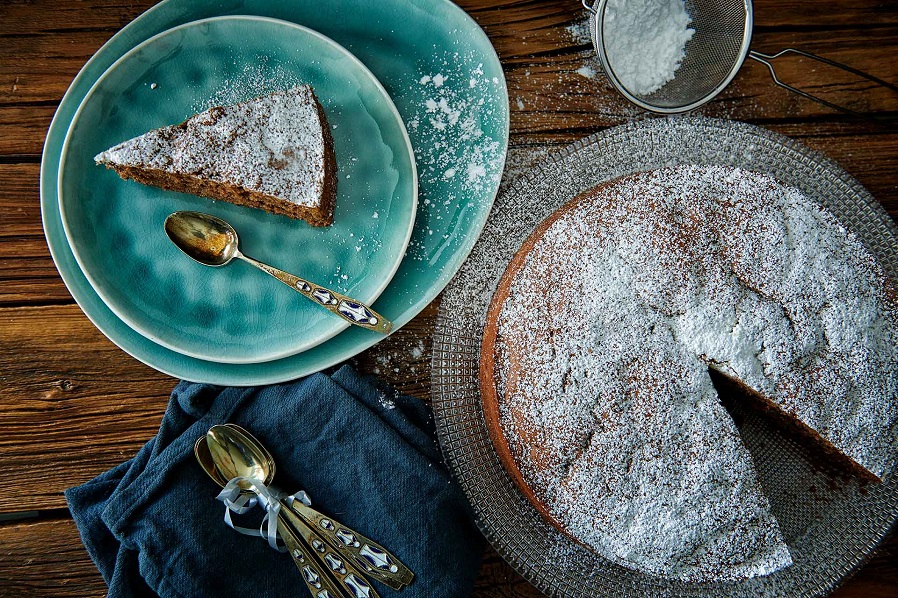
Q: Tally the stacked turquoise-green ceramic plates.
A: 2